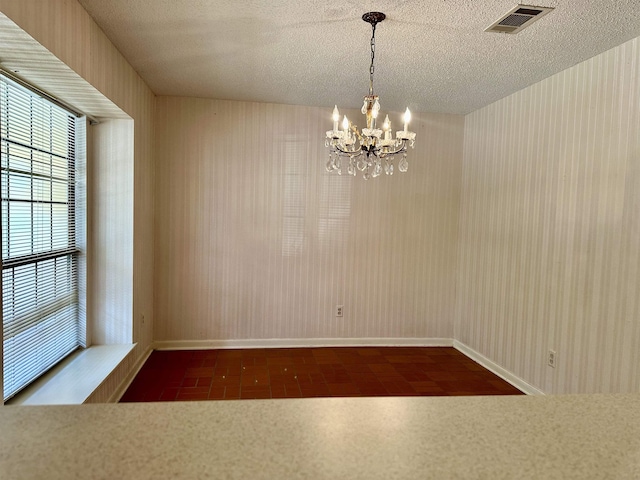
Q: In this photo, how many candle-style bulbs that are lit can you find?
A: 5